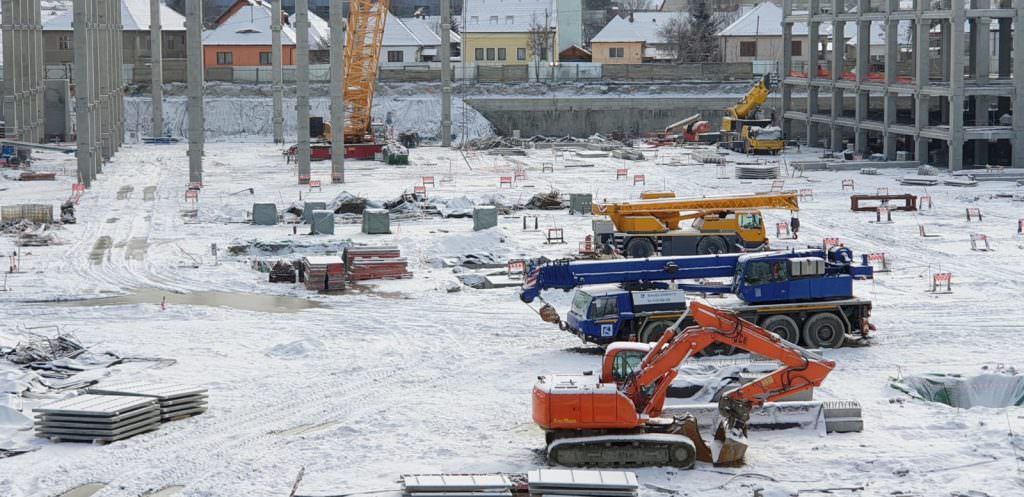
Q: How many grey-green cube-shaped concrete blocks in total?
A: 6